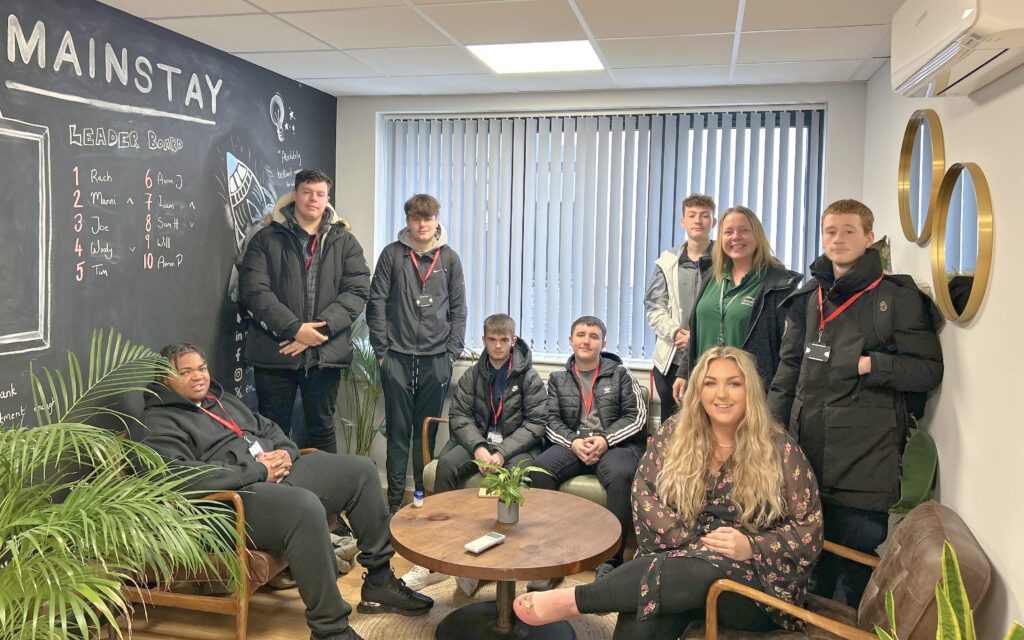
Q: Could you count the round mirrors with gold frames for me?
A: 2